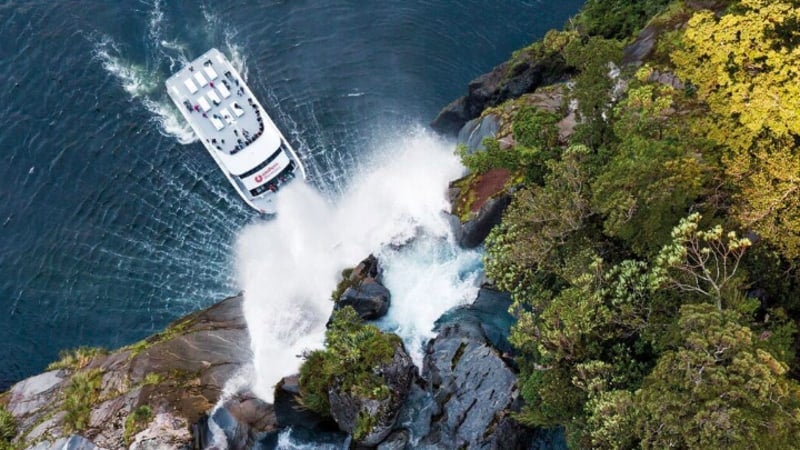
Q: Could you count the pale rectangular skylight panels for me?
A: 9